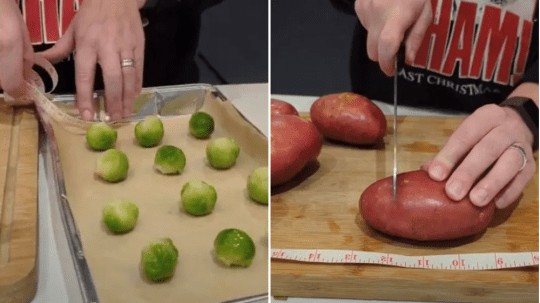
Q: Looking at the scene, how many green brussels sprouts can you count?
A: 11